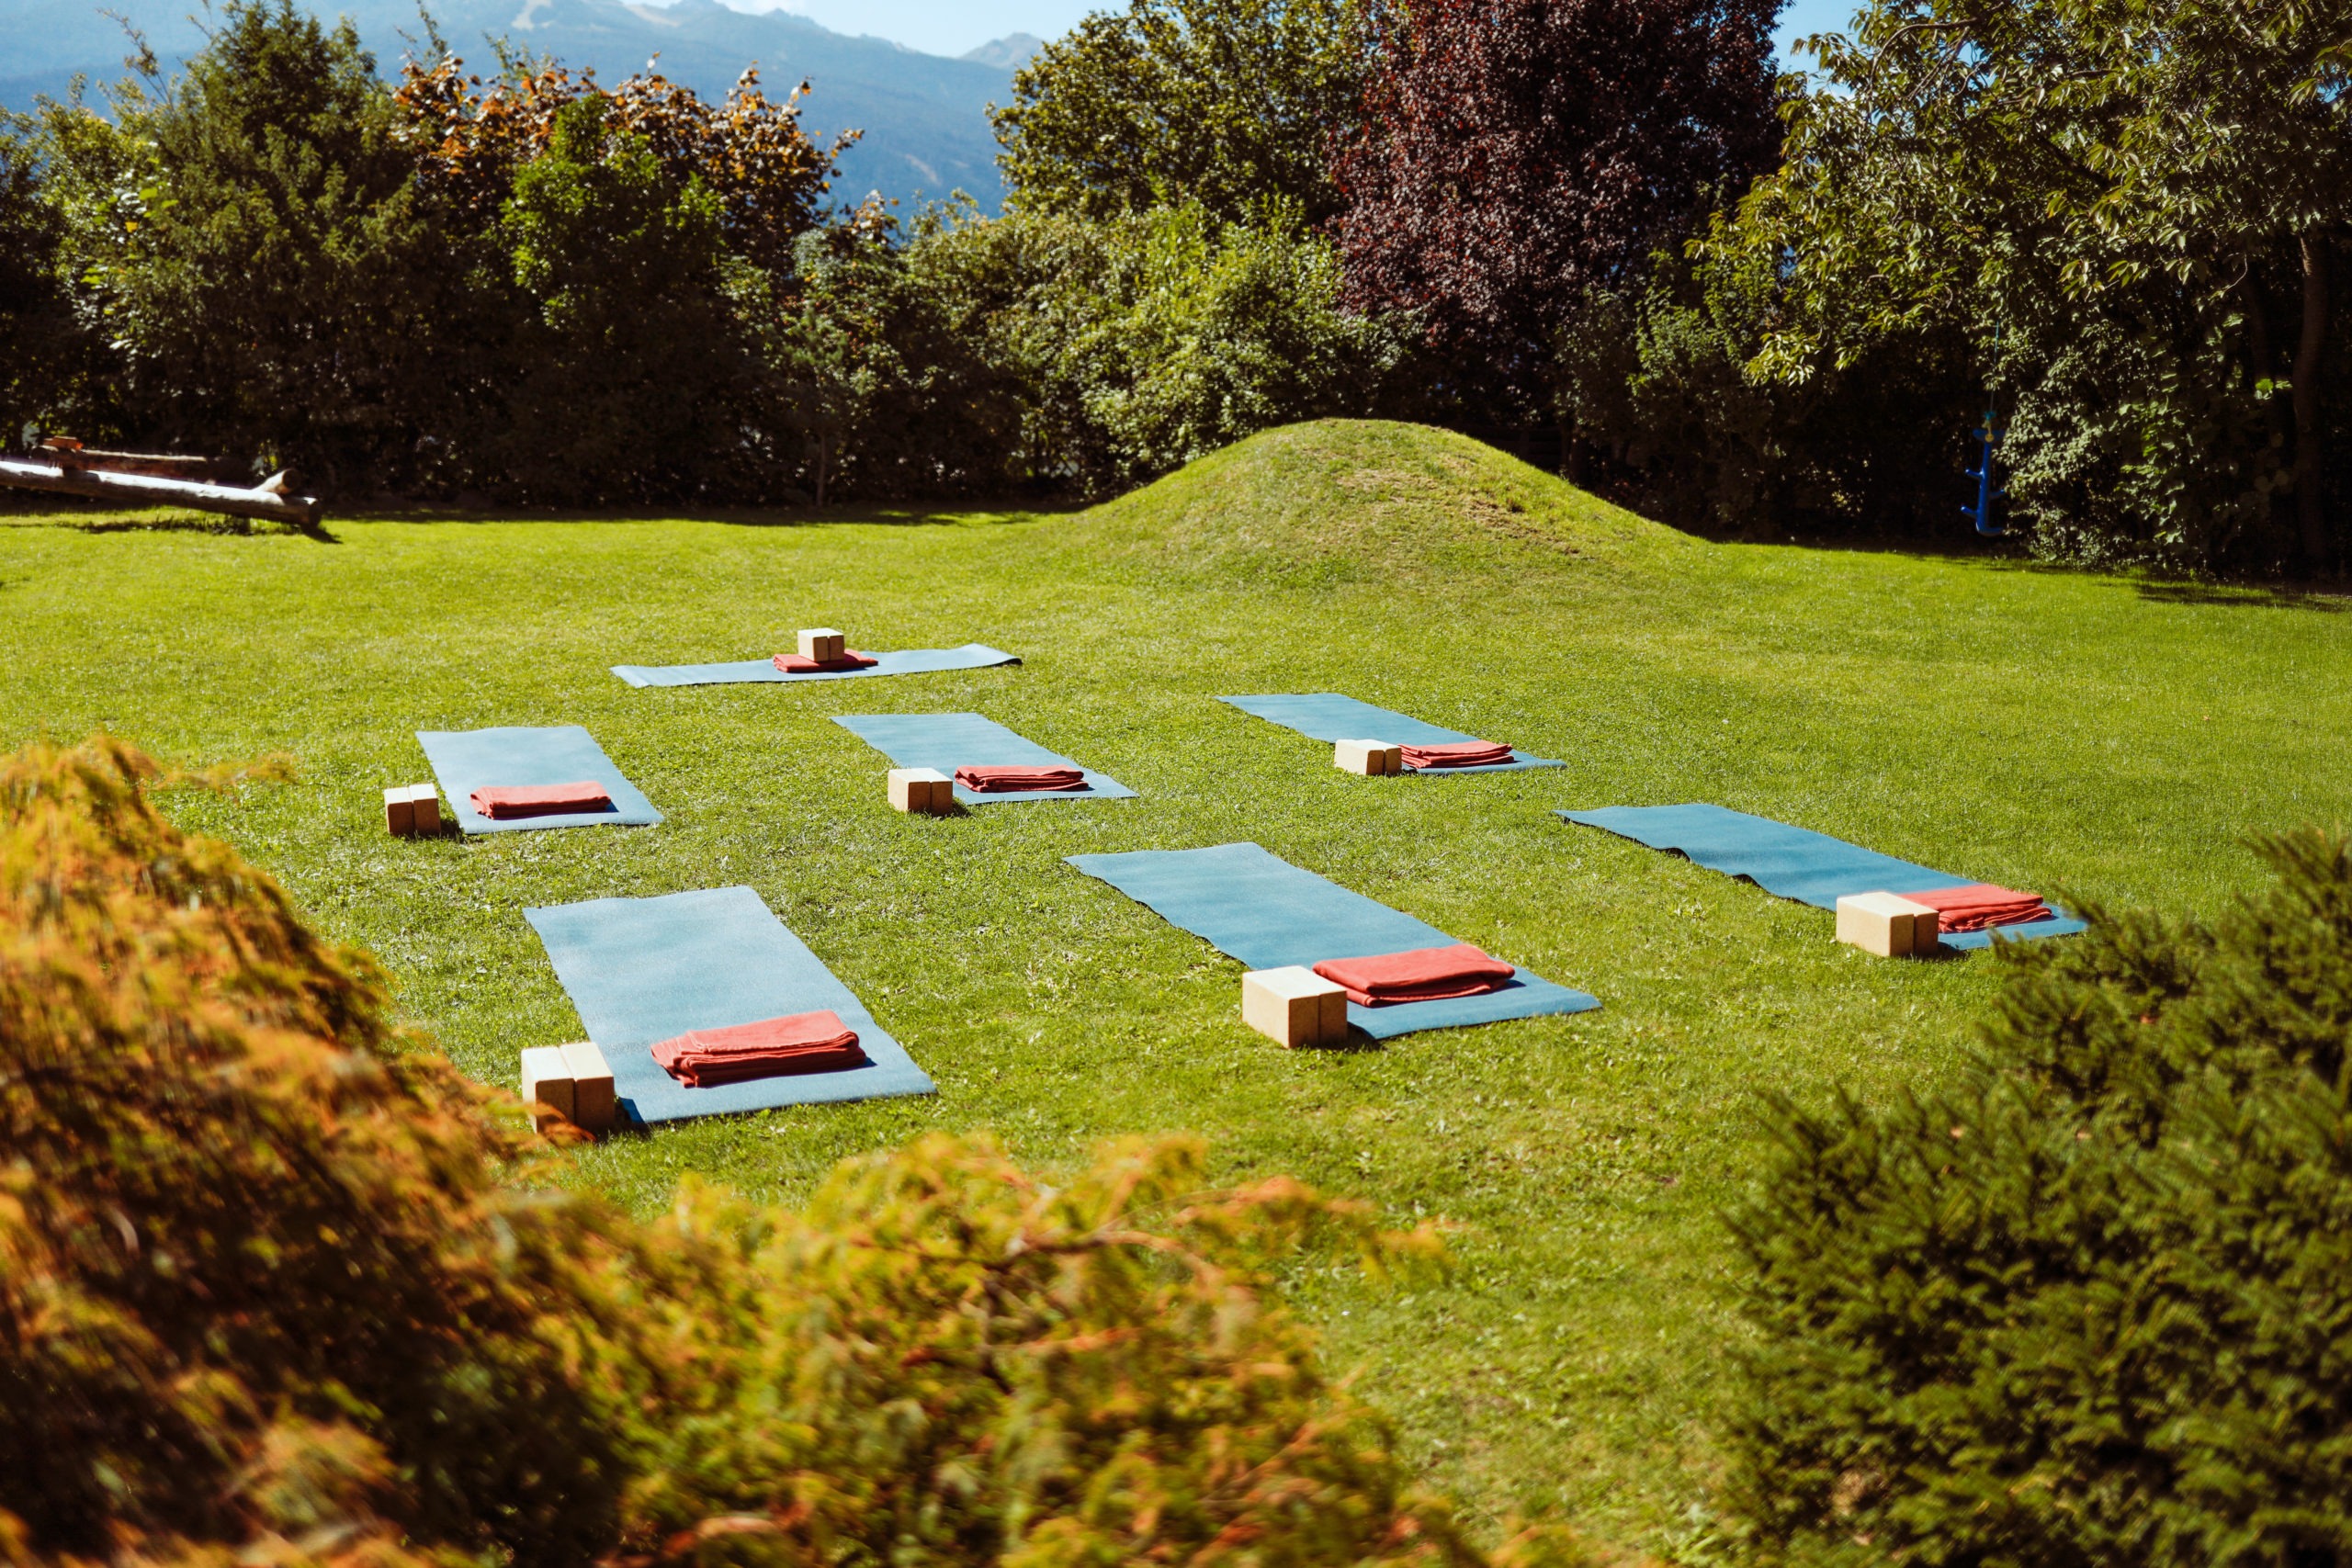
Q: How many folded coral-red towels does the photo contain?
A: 7